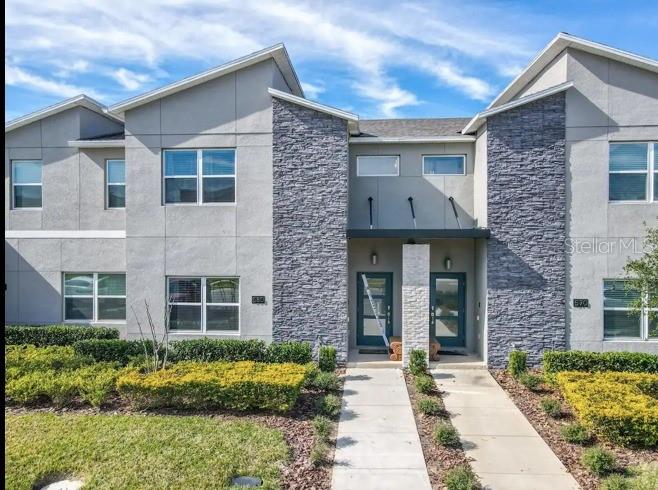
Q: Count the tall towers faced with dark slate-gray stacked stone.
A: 2